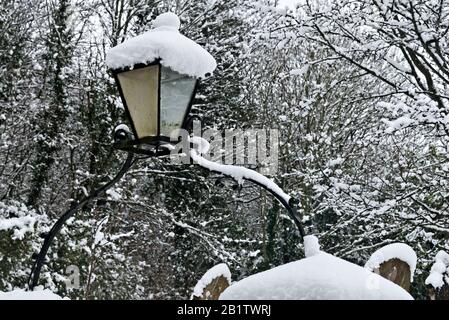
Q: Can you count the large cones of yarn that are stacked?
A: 0